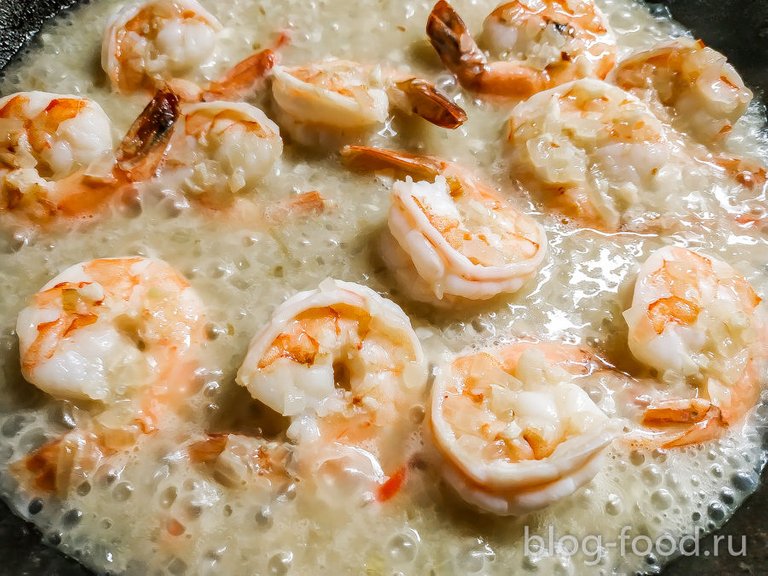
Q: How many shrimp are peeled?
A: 12